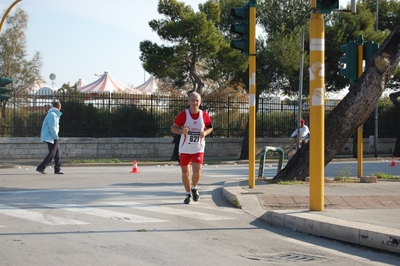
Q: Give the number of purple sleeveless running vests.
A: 0